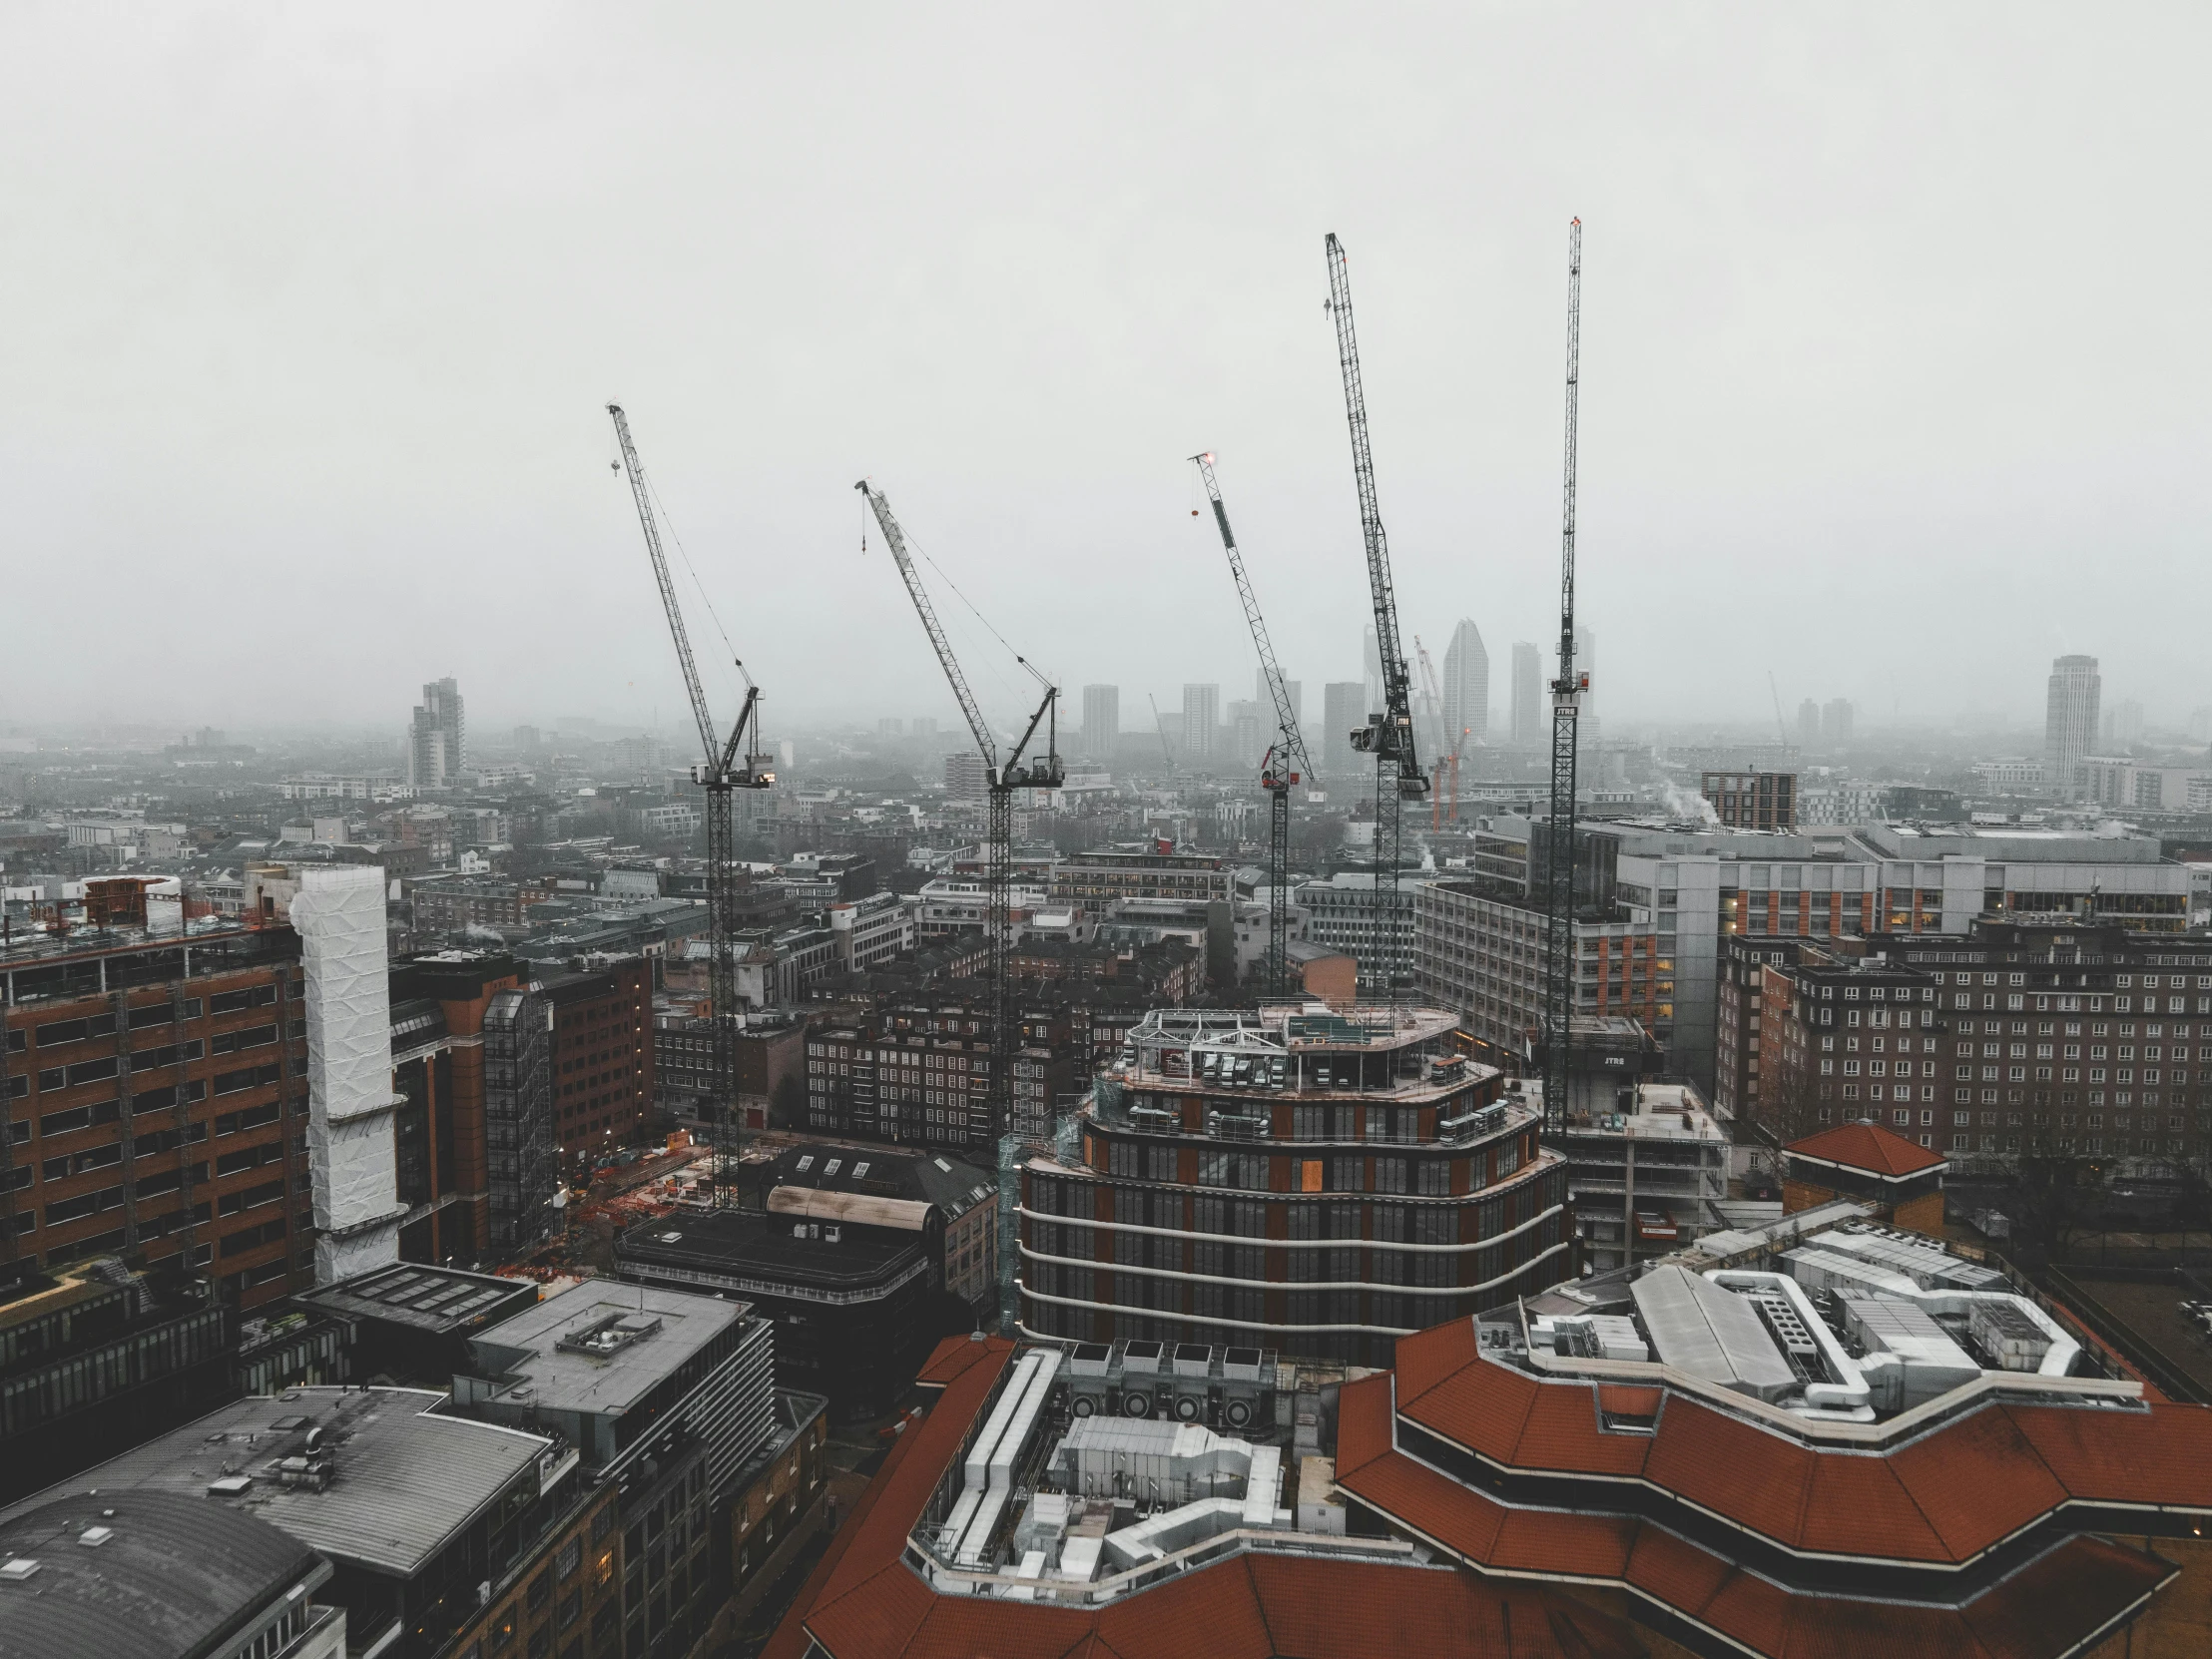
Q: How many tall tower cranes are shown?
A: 5